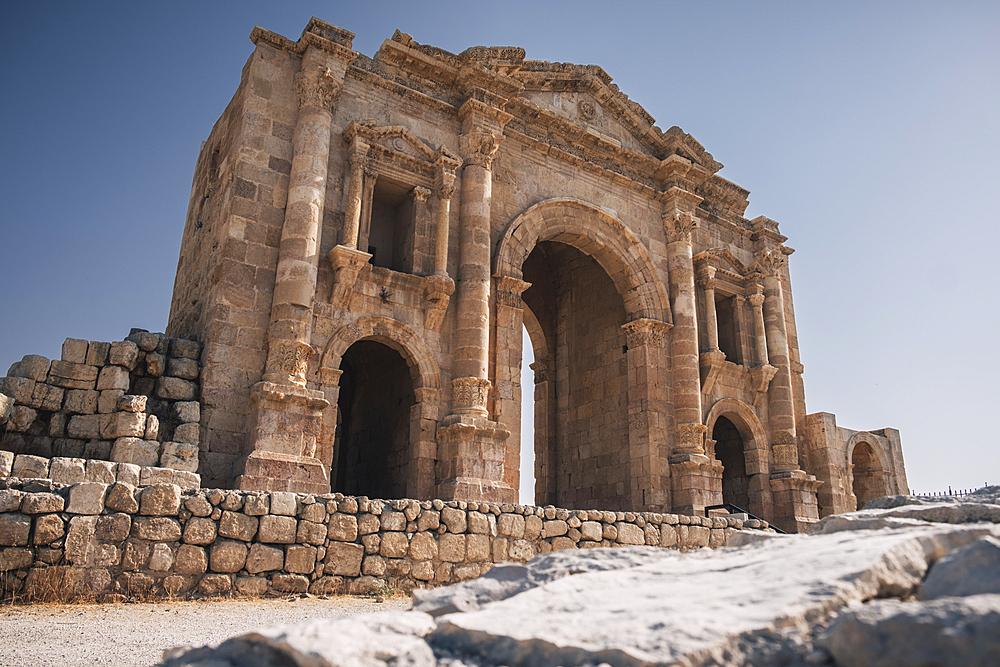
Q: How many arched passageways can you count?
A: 4